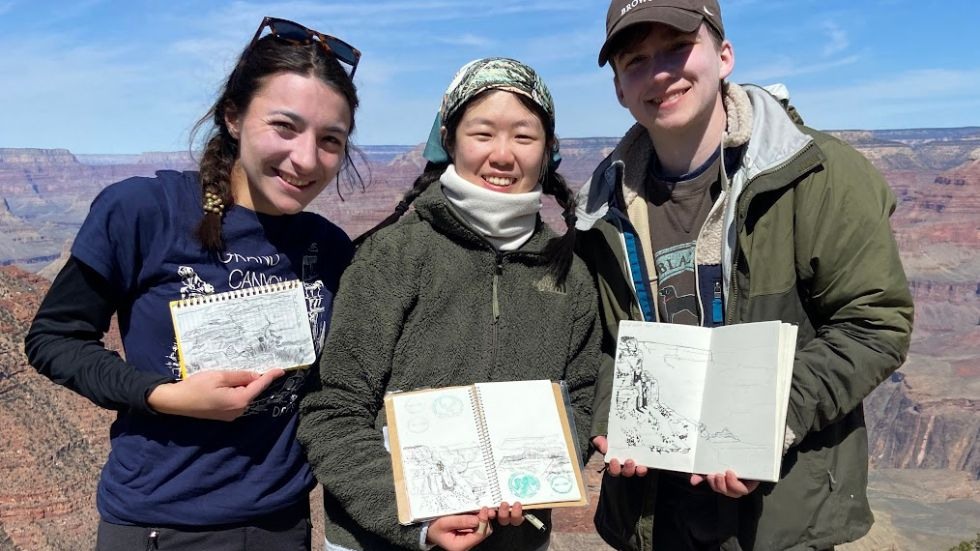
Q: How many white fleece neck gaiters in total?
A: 1